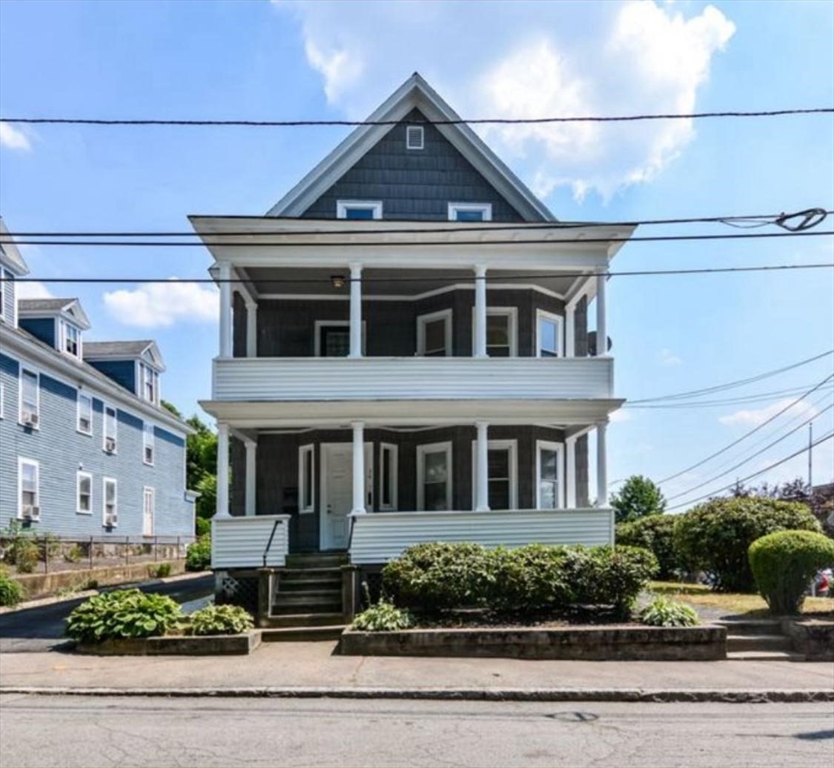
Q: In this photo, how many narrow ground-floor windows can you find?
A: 2